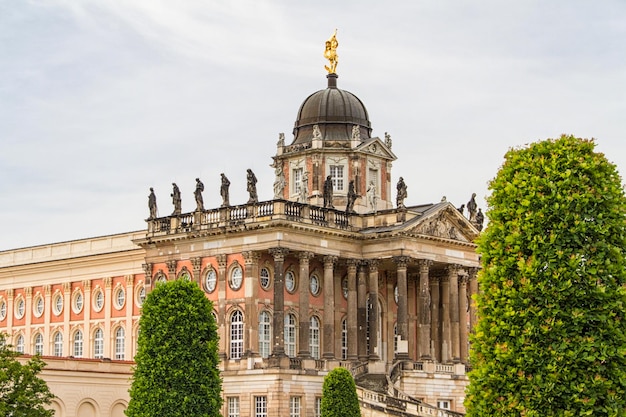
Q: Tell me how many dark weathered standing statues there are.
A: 11